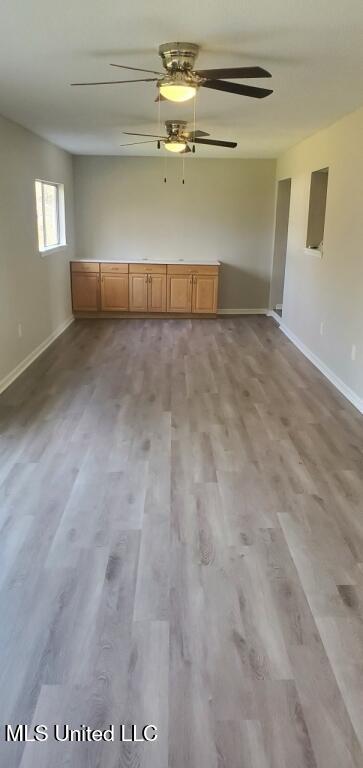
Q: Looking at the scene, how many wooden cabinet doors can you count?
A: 6